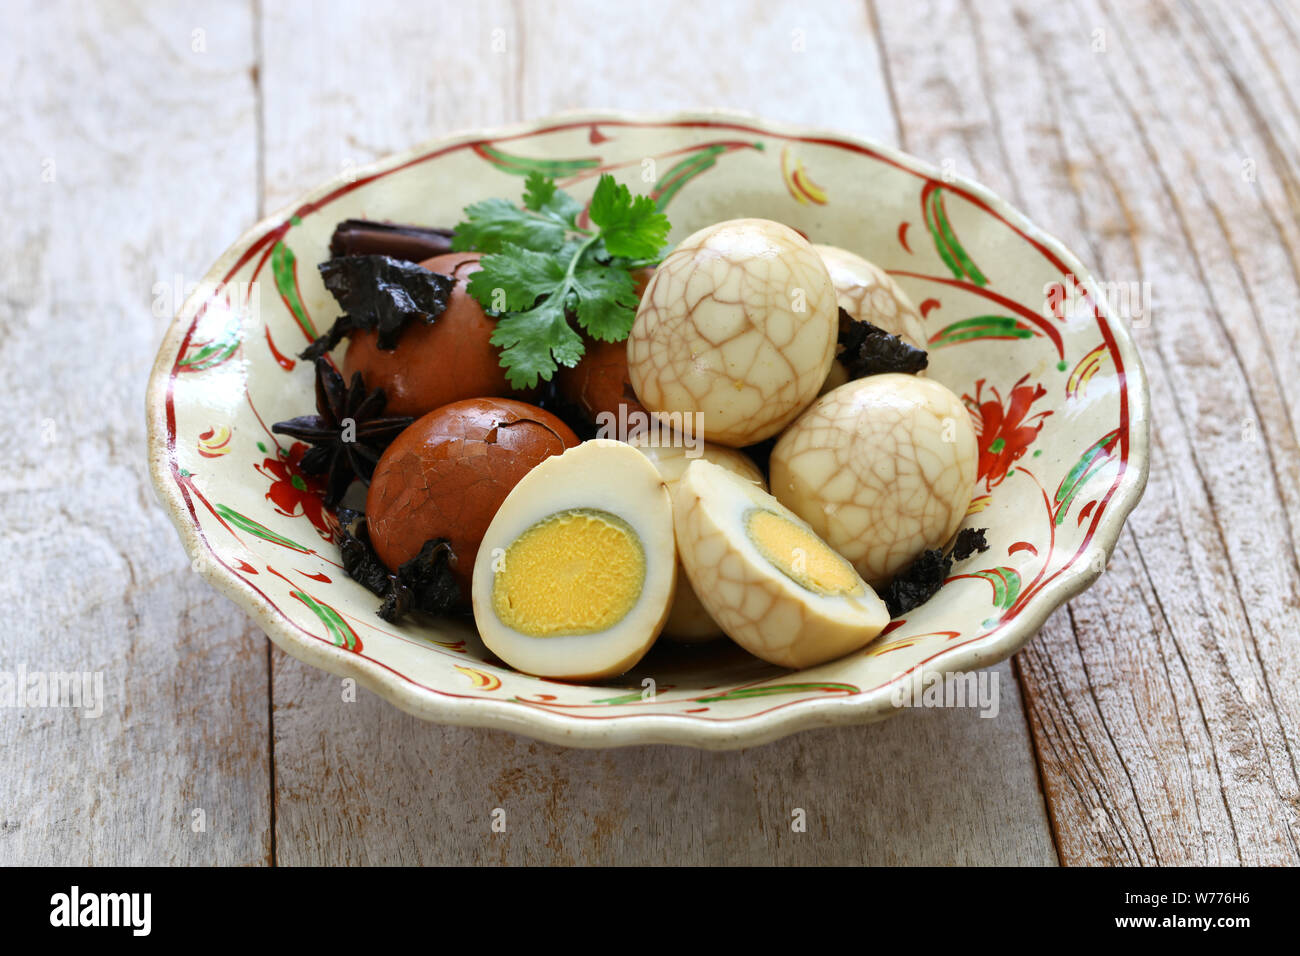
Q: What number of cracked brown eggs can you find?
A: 3